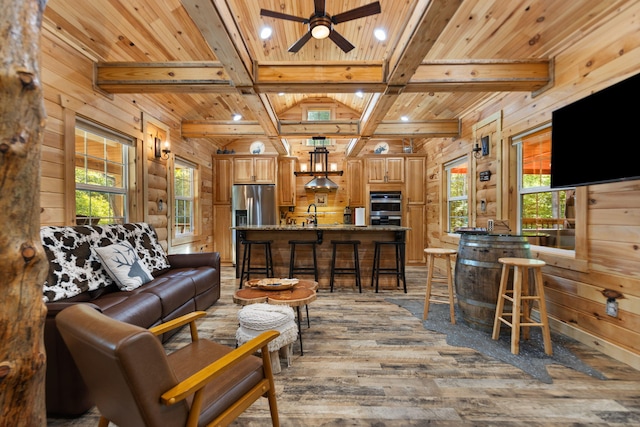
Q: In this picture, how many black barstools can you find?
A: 4